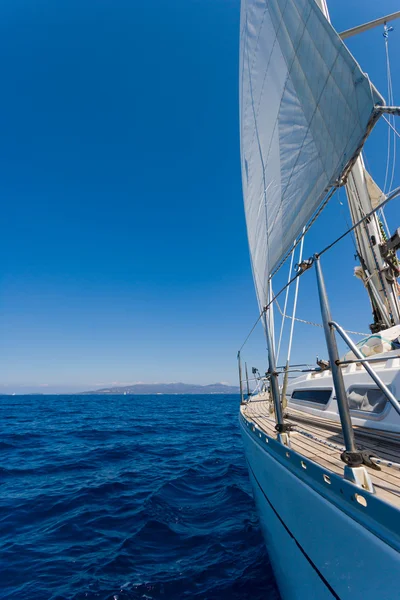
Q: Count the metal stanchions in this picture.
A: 4